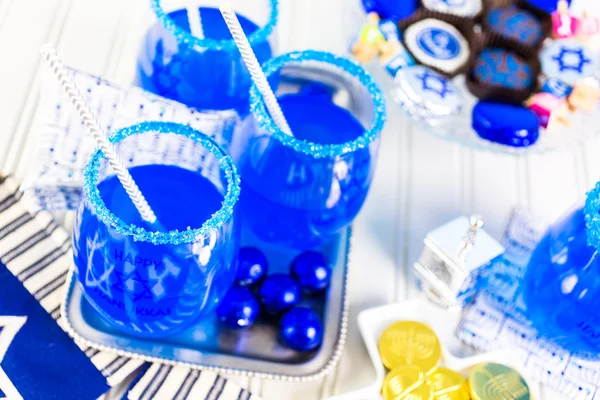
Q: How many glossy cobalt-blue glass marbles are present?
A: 5